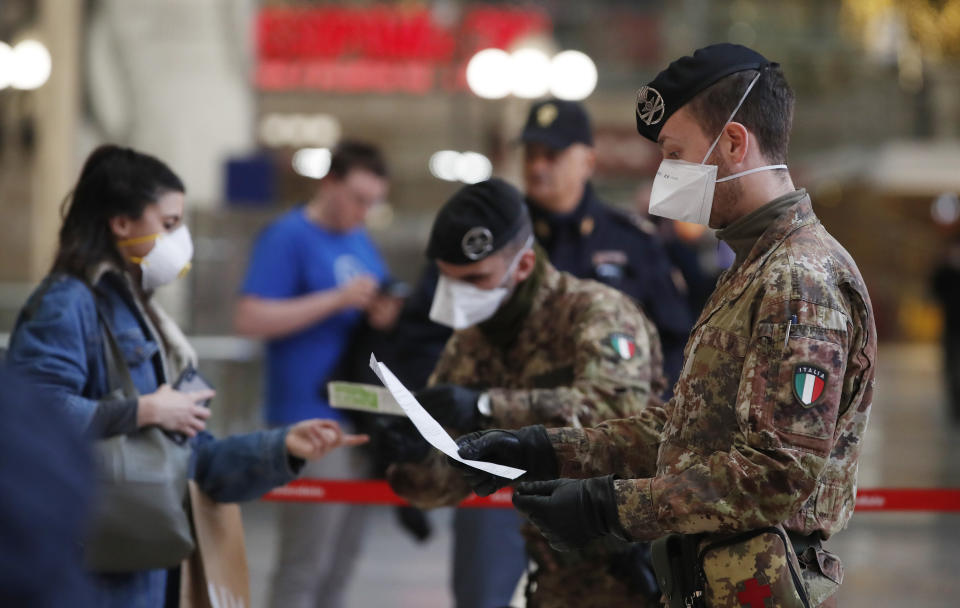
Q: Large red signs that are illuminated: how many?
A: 1